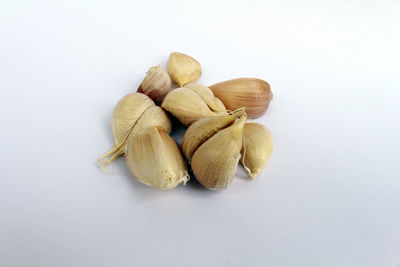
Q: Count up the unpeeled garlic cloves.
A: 11